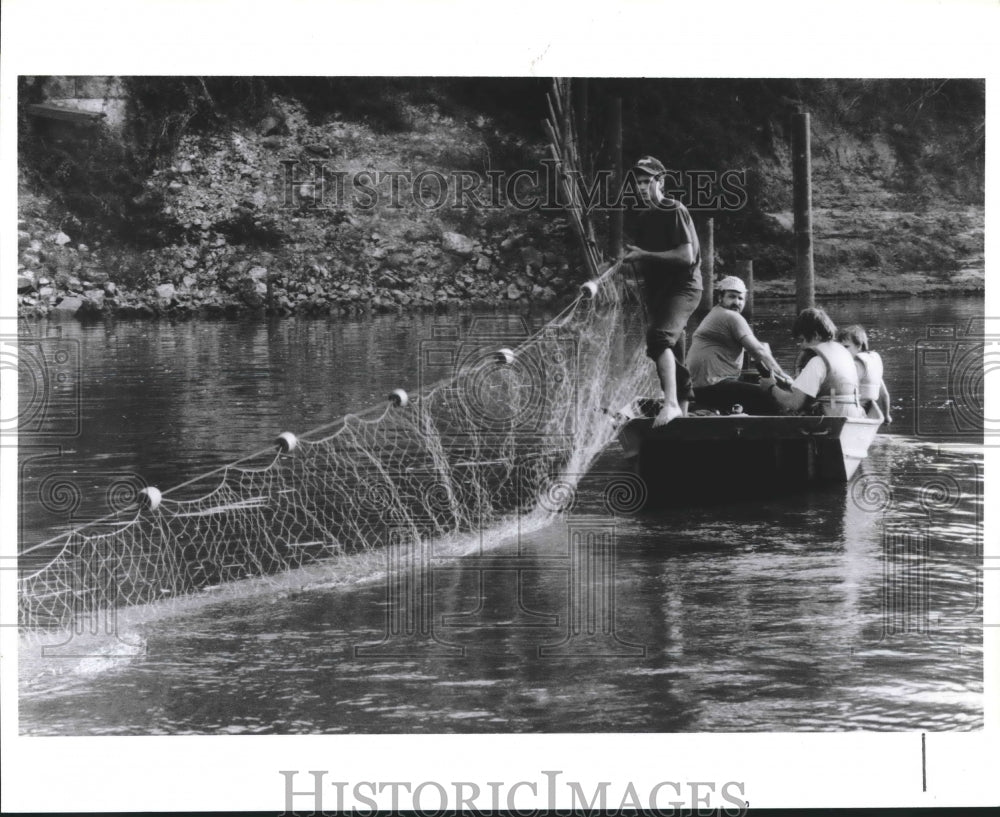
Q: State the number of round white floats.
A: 5